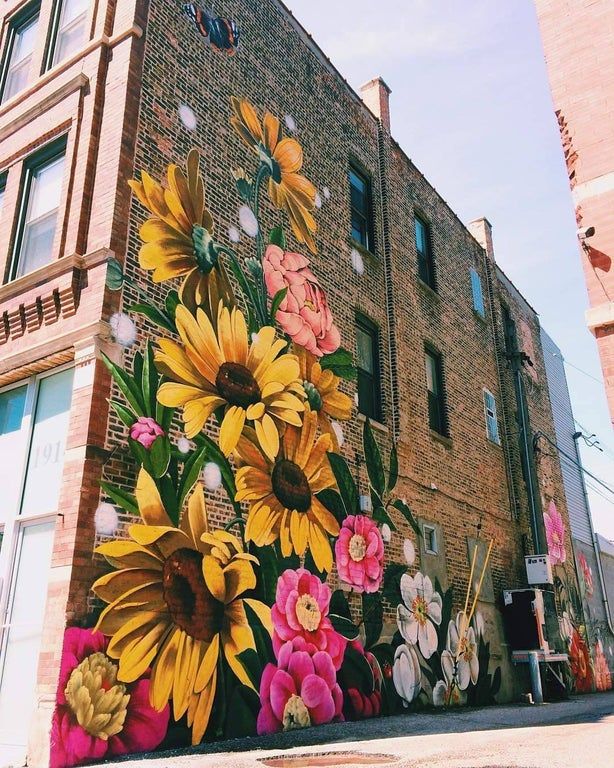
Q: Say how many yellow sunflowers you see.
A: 6